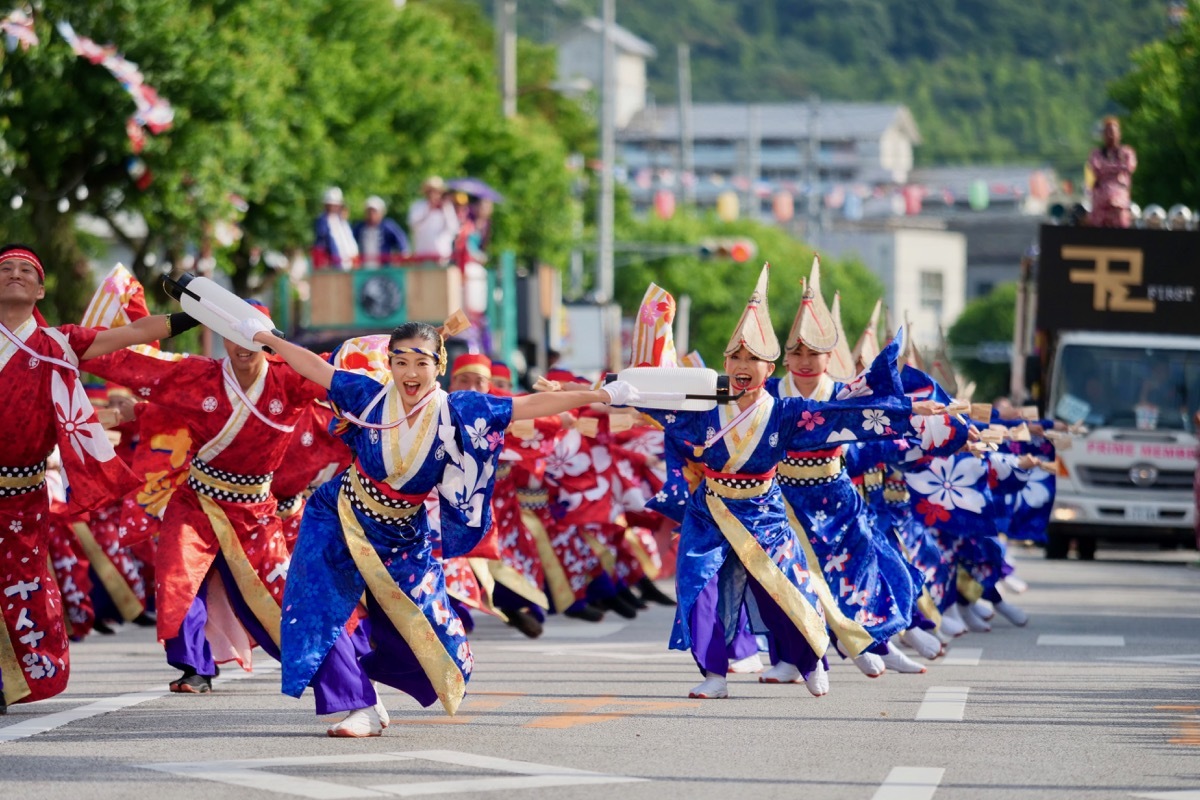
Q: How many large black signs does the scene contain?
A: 1